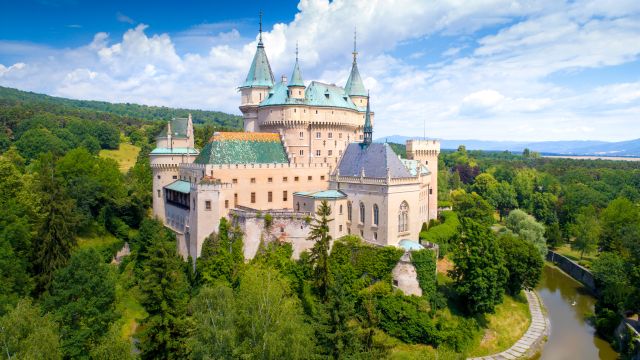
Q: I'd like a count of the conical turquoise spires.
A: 3